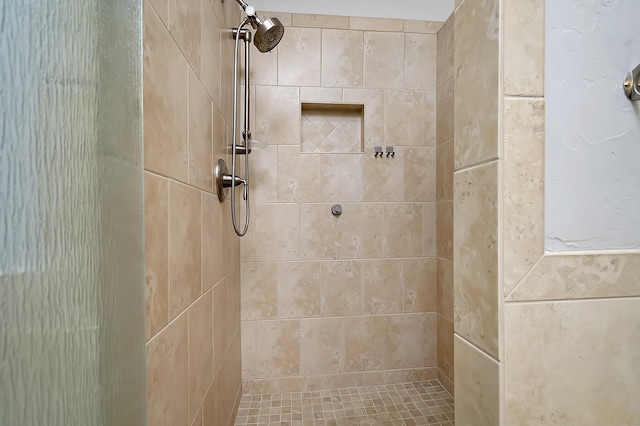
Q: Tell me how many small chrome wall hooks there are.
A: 2